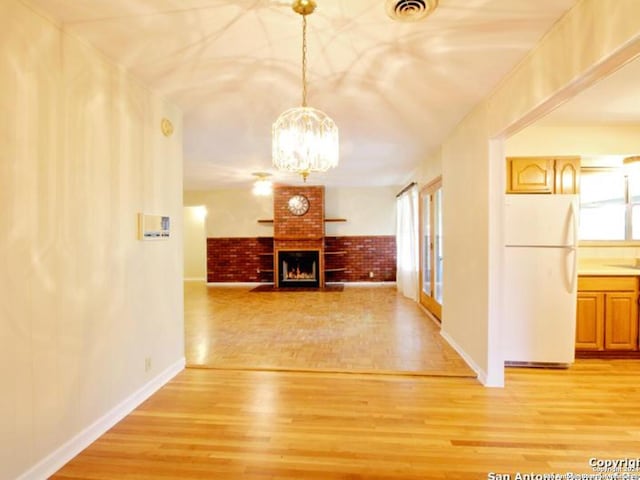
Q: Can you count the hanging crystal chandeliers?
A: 1